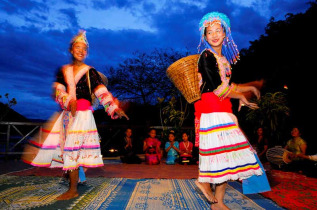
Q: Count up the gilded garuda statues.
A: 0